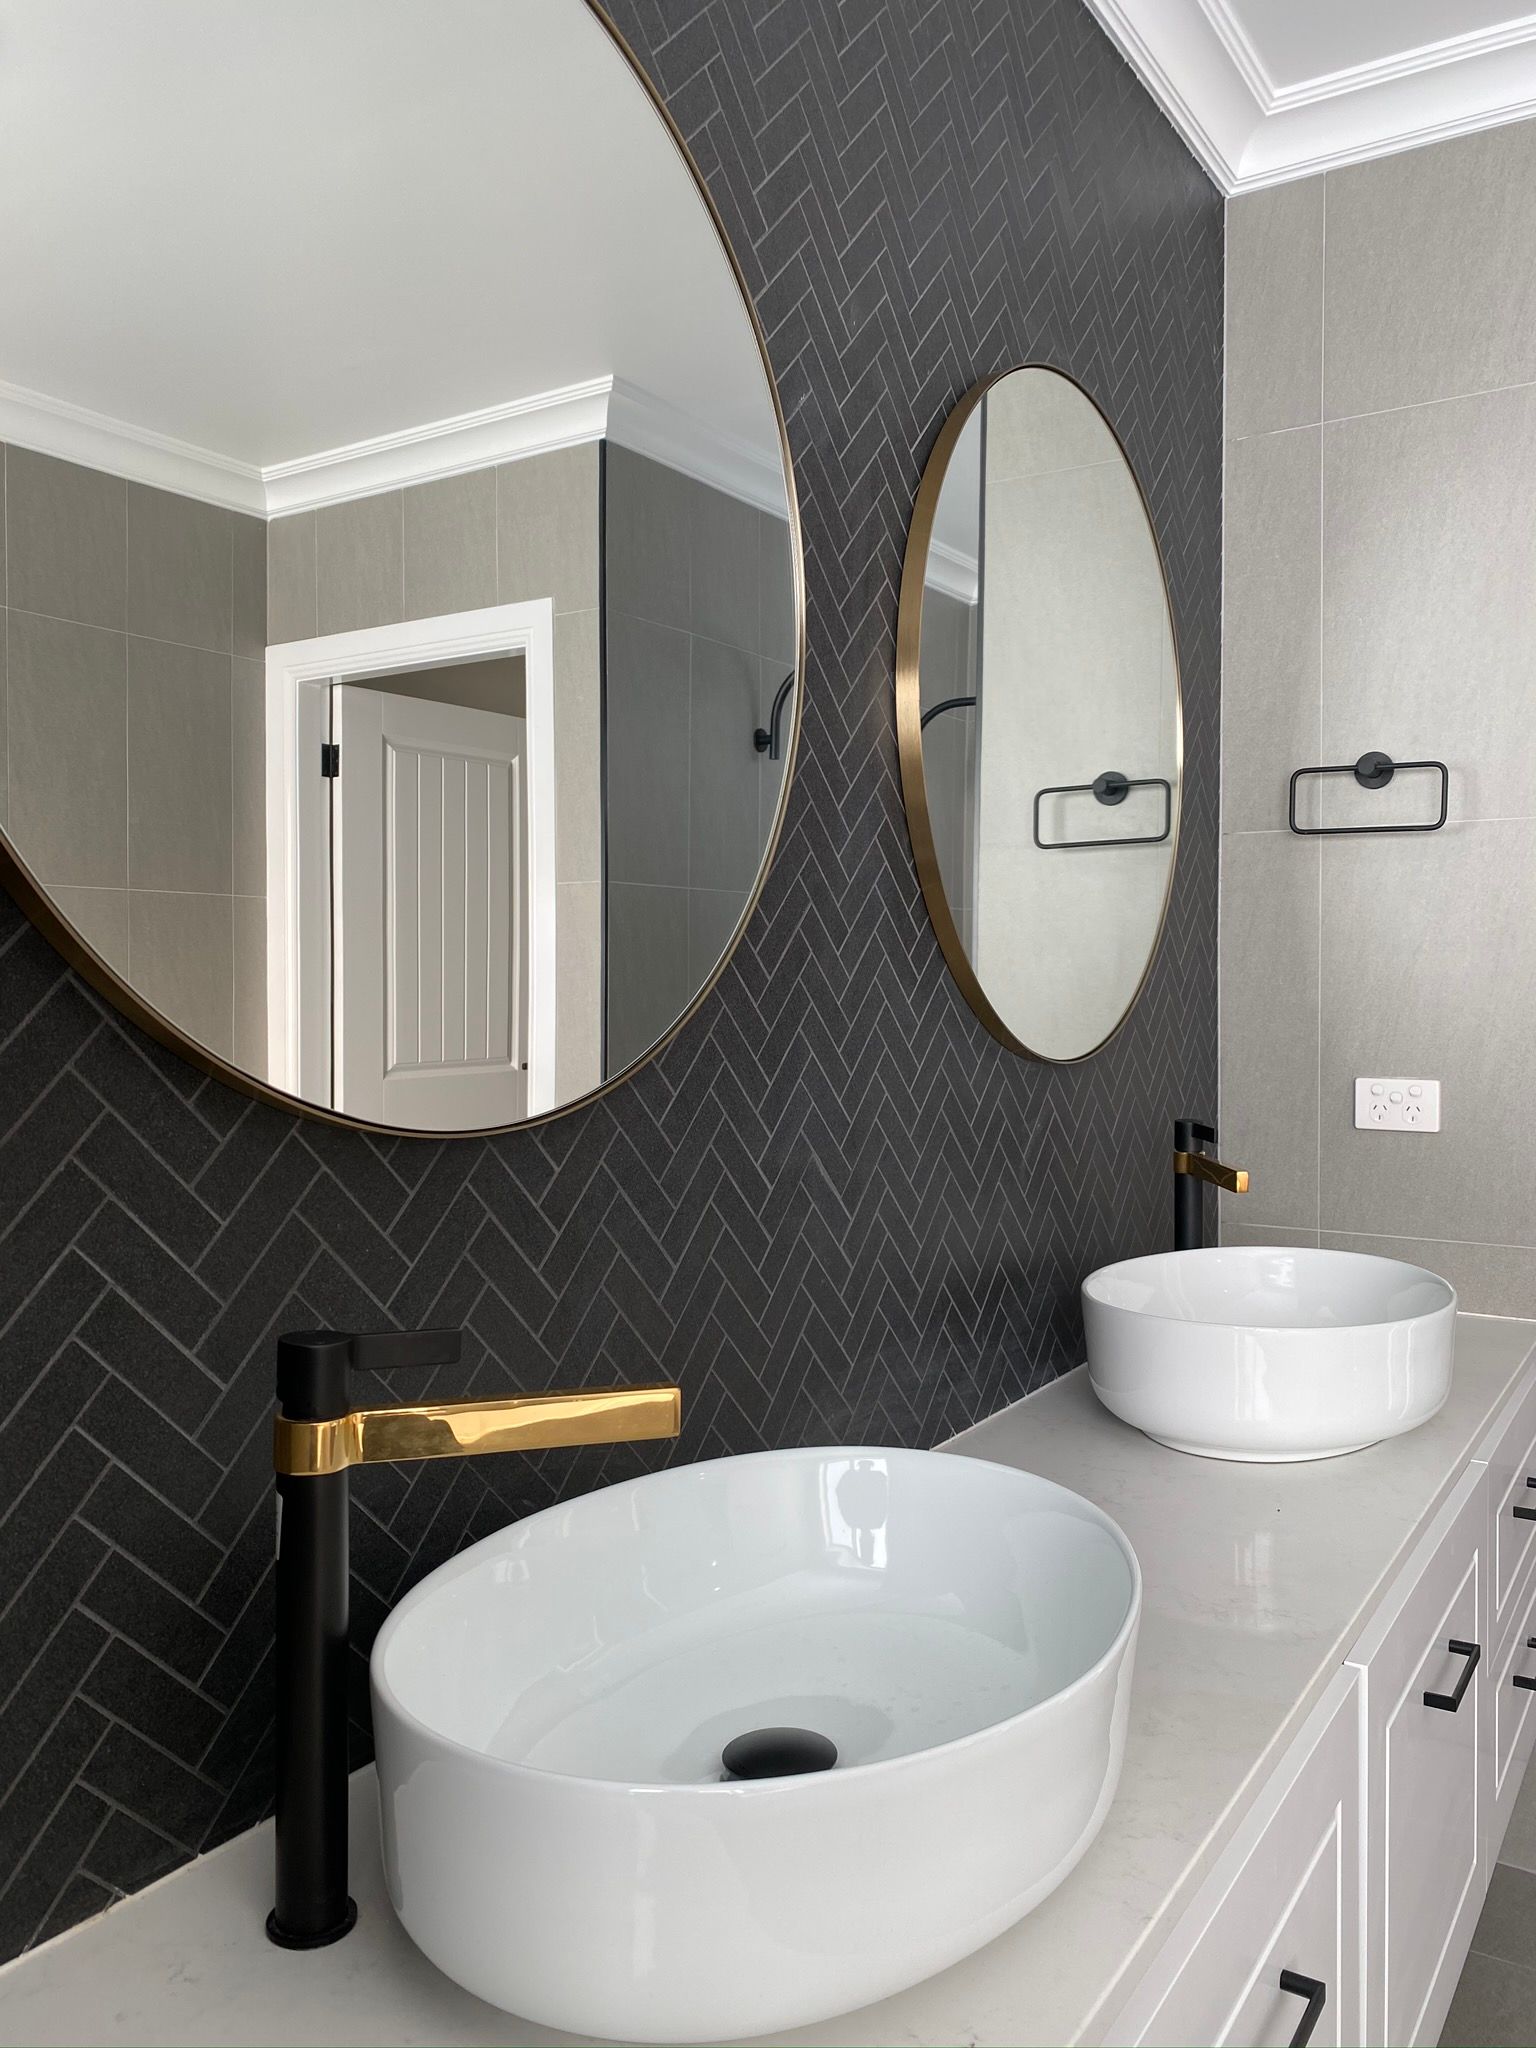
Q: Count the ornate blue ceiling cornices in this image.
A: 0